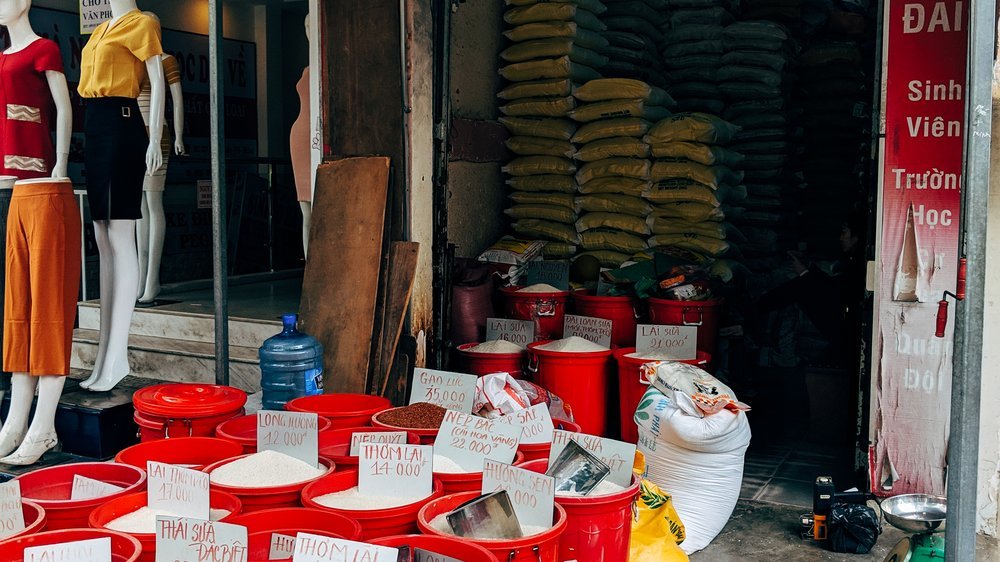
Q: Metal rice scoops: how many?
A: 2